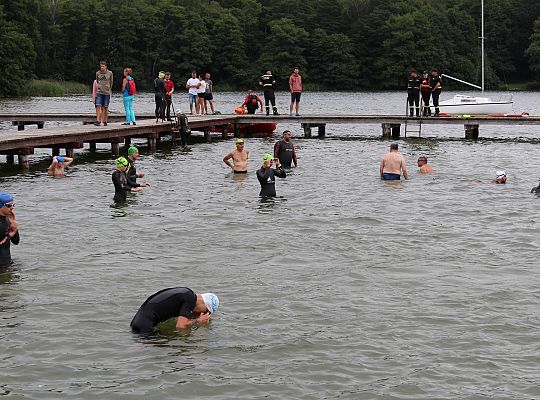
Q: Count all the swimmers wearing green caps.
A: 3